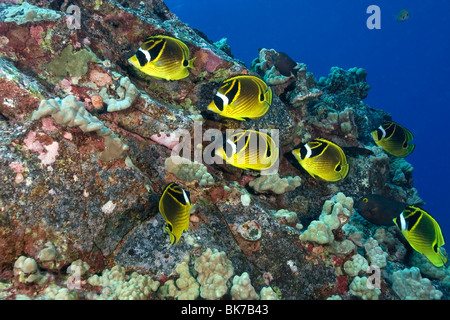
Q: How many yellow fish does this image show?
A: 7